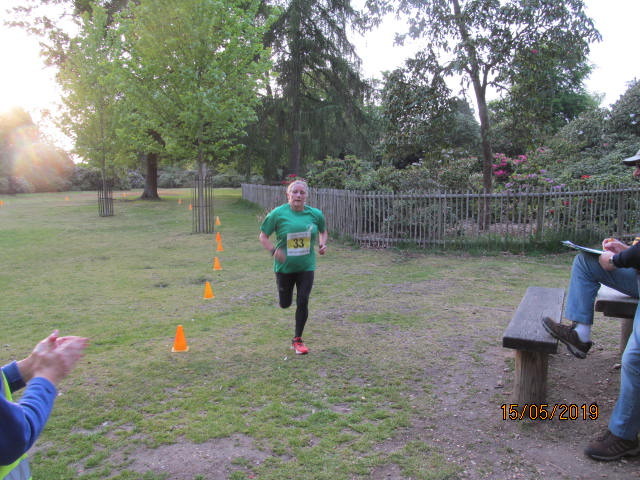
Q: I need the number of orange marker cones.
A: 11